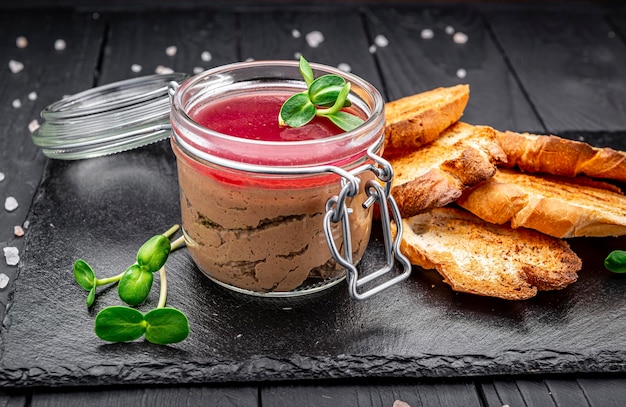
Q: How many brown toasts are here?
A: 5